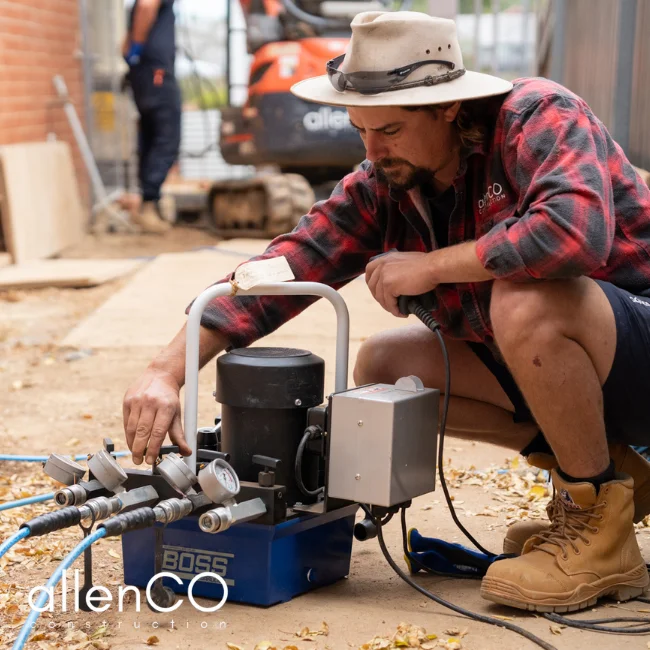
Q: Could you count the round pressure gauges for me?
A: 4